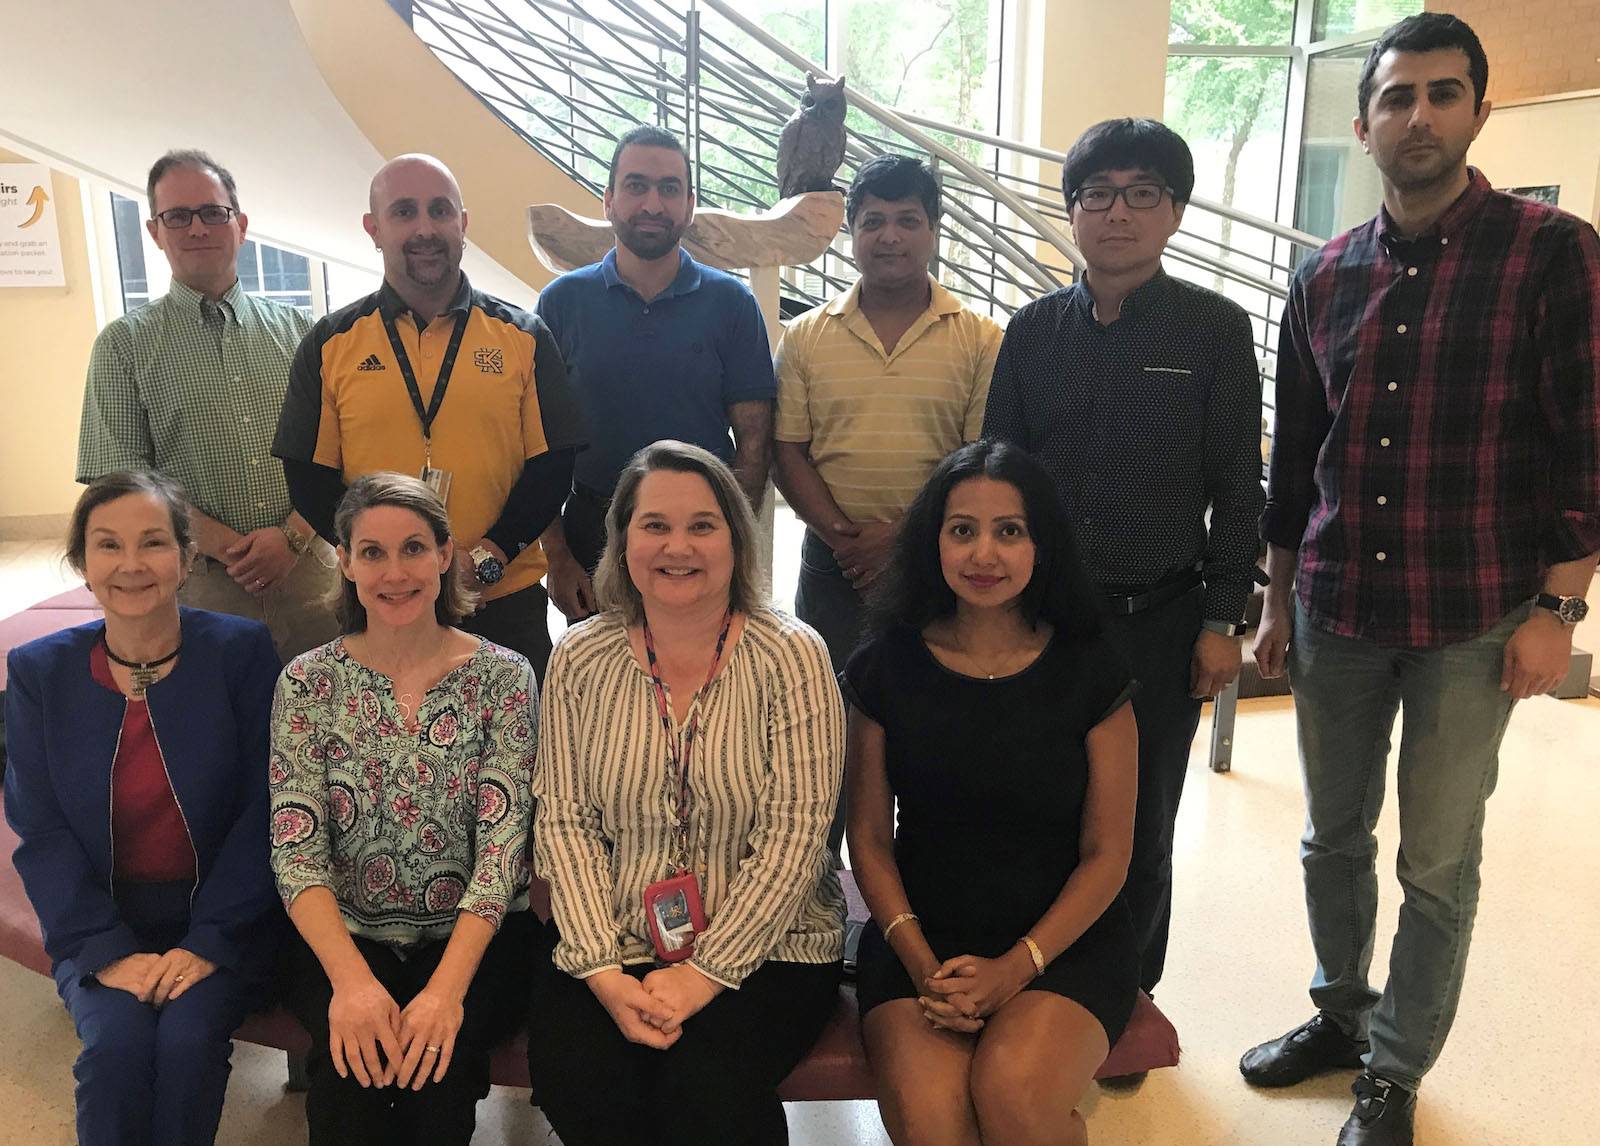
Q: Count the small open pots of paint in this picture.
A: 0